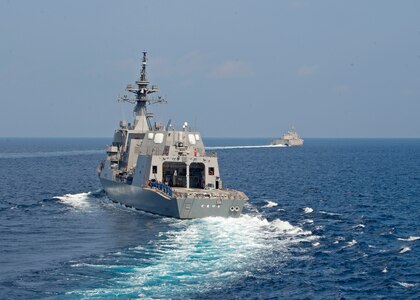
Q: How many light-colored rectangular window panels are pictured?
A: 4